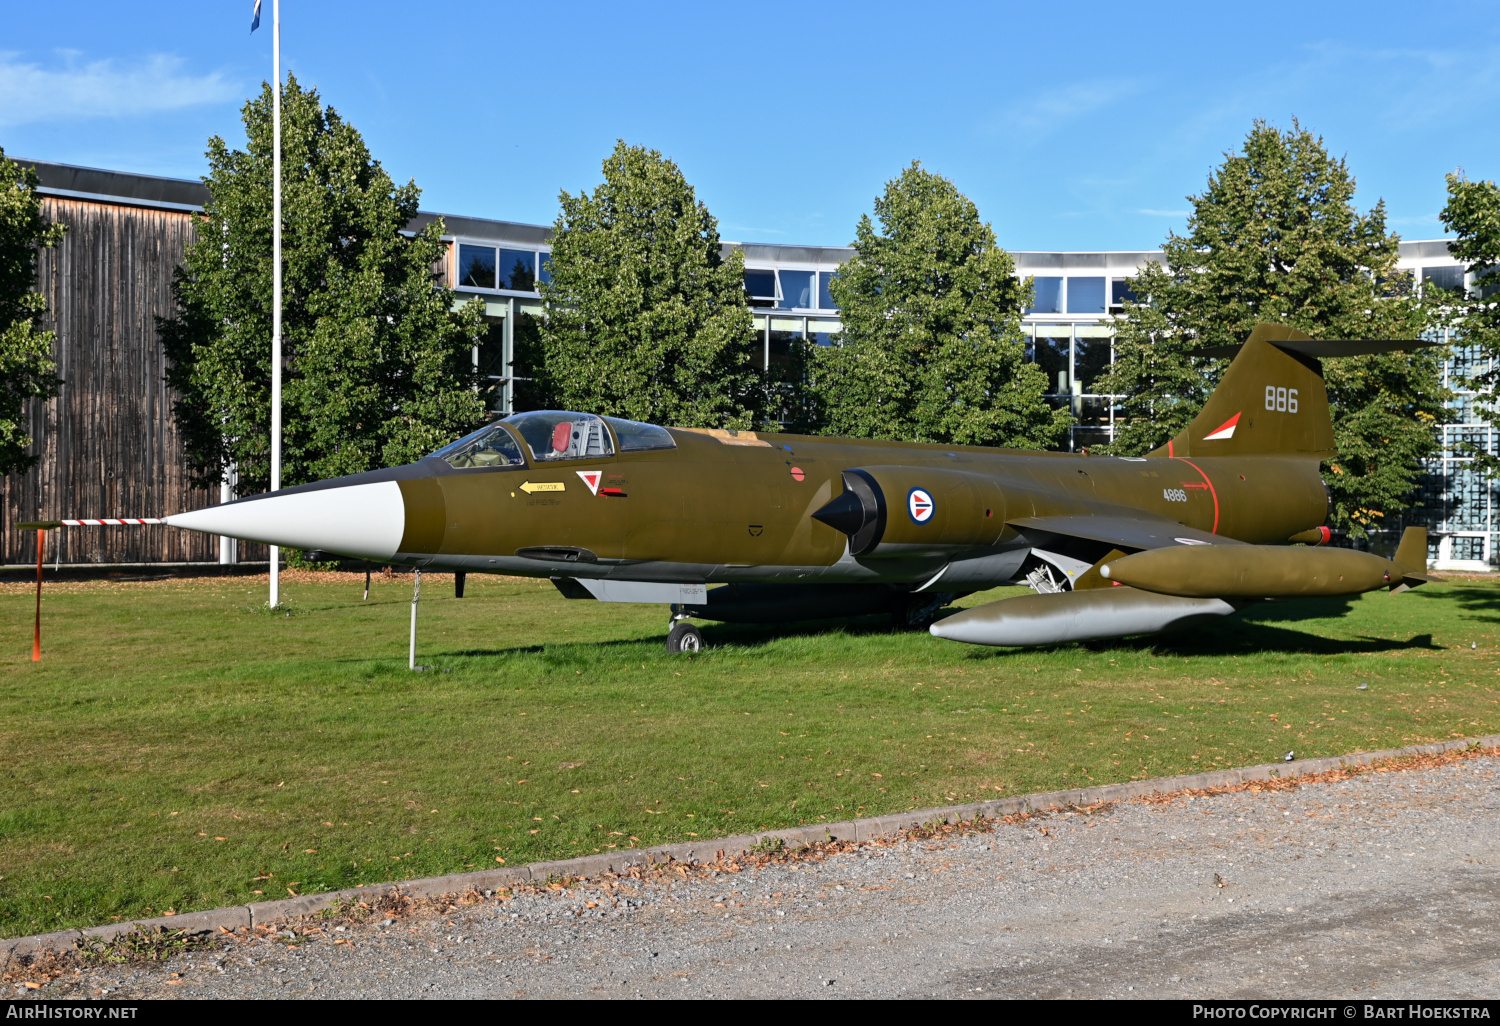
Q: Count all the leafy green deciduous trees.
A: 6